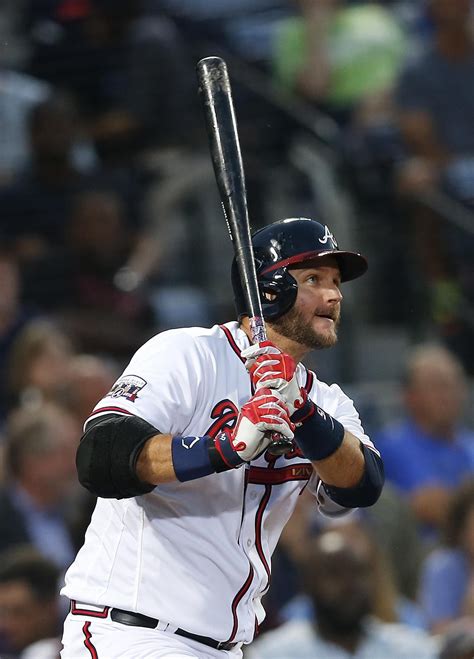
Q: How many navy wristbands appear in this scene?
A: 2